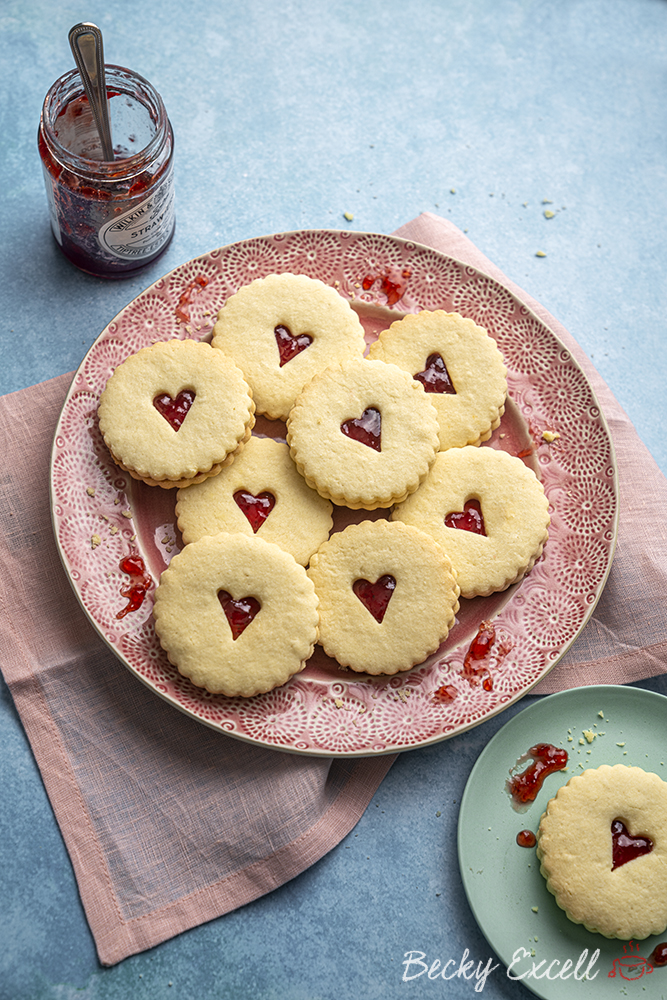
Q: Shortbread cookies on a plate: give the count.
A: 9